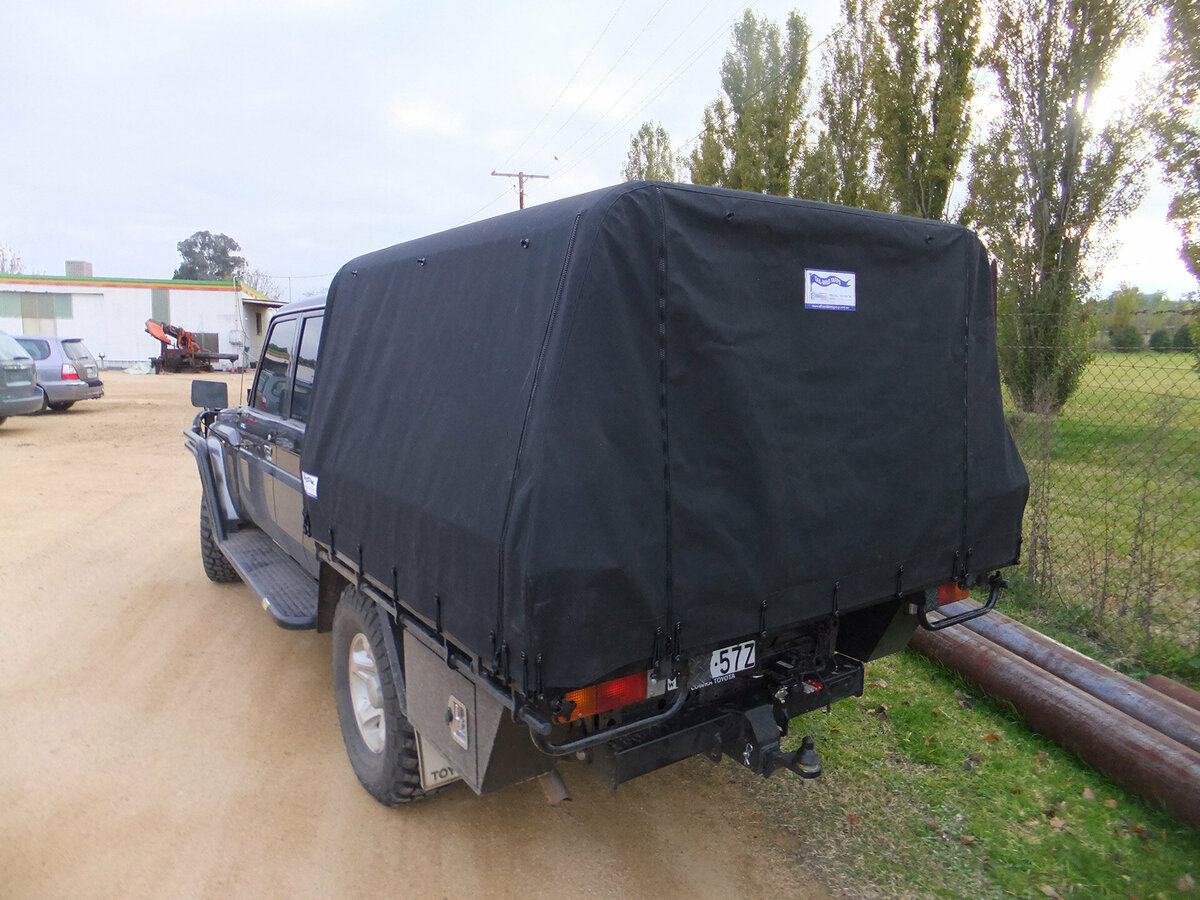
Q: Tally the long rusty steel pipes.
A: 3